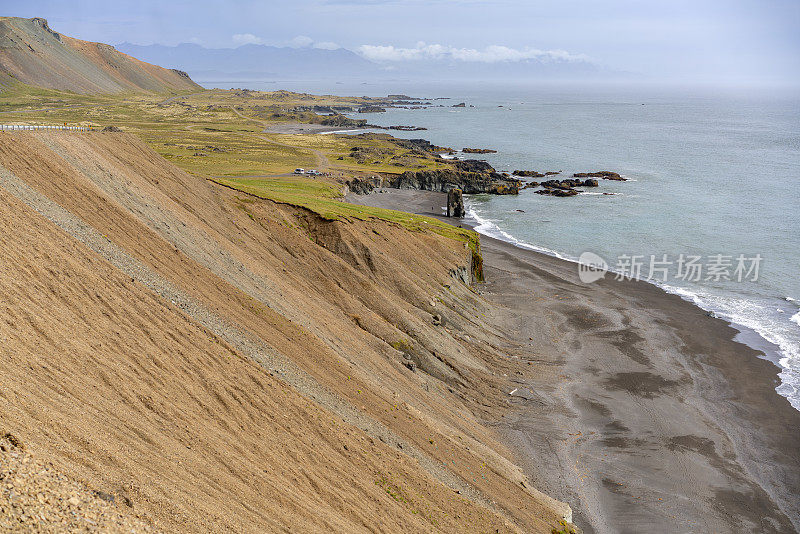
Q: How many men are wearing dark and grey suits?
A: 0